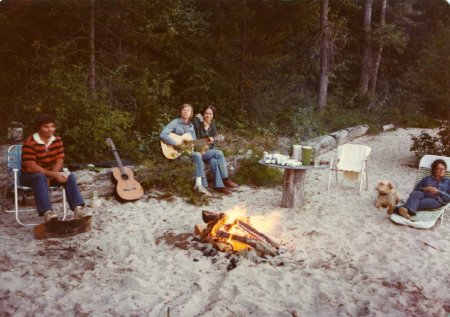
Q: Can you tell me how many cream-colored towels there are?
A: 1